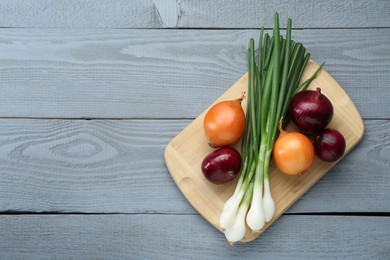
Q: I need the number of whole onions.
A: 5